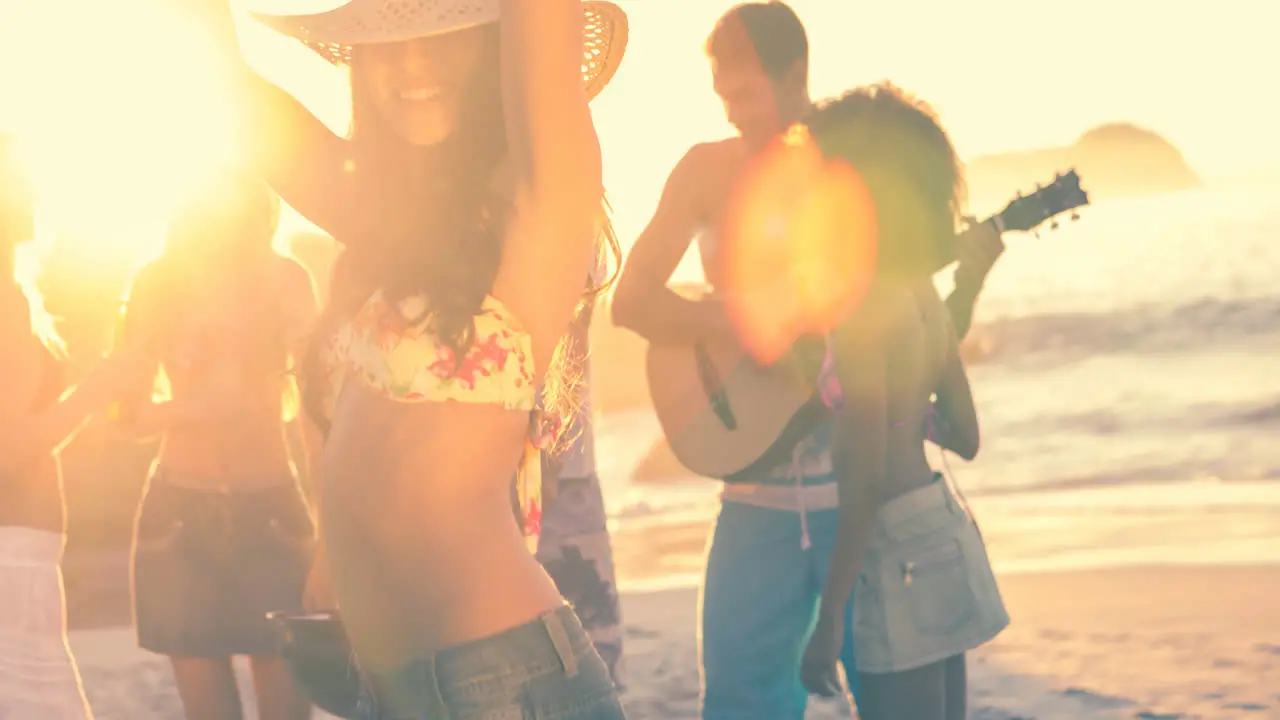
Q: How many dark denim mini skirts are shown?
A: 1